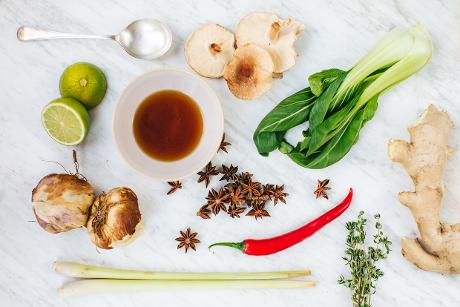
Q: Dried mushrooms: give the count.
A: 3